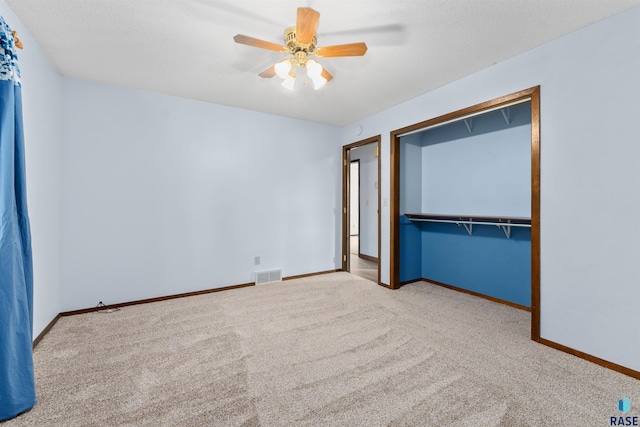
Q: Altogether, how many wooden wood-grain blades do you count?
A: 5